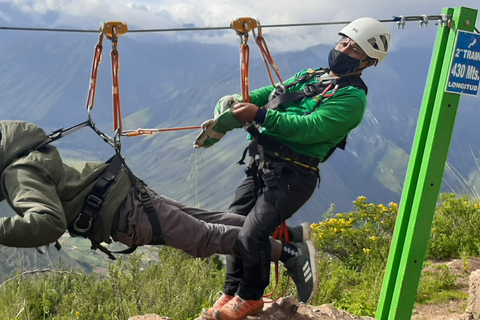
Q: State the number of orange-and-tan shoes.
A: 2